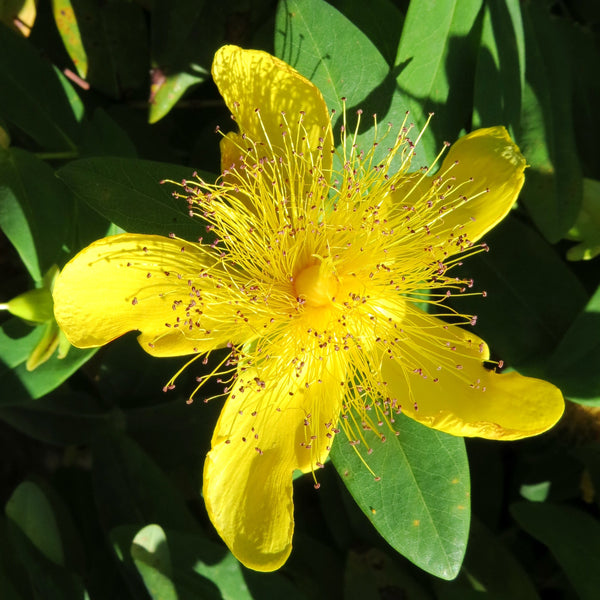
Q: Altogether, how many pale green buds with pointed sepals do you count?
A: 1